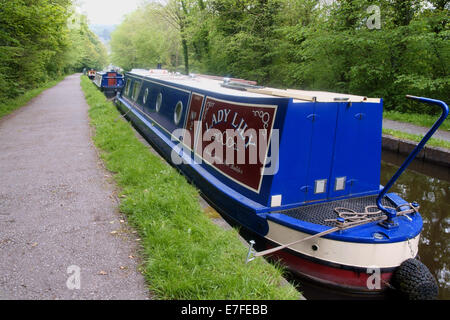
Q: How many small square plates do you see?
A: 3